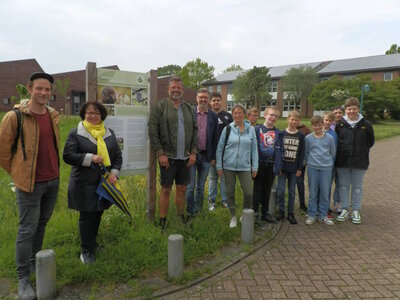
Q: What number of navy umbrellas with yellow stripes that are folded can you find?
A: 1